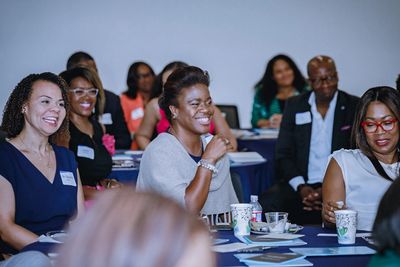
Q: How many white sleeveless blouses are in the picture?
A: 1